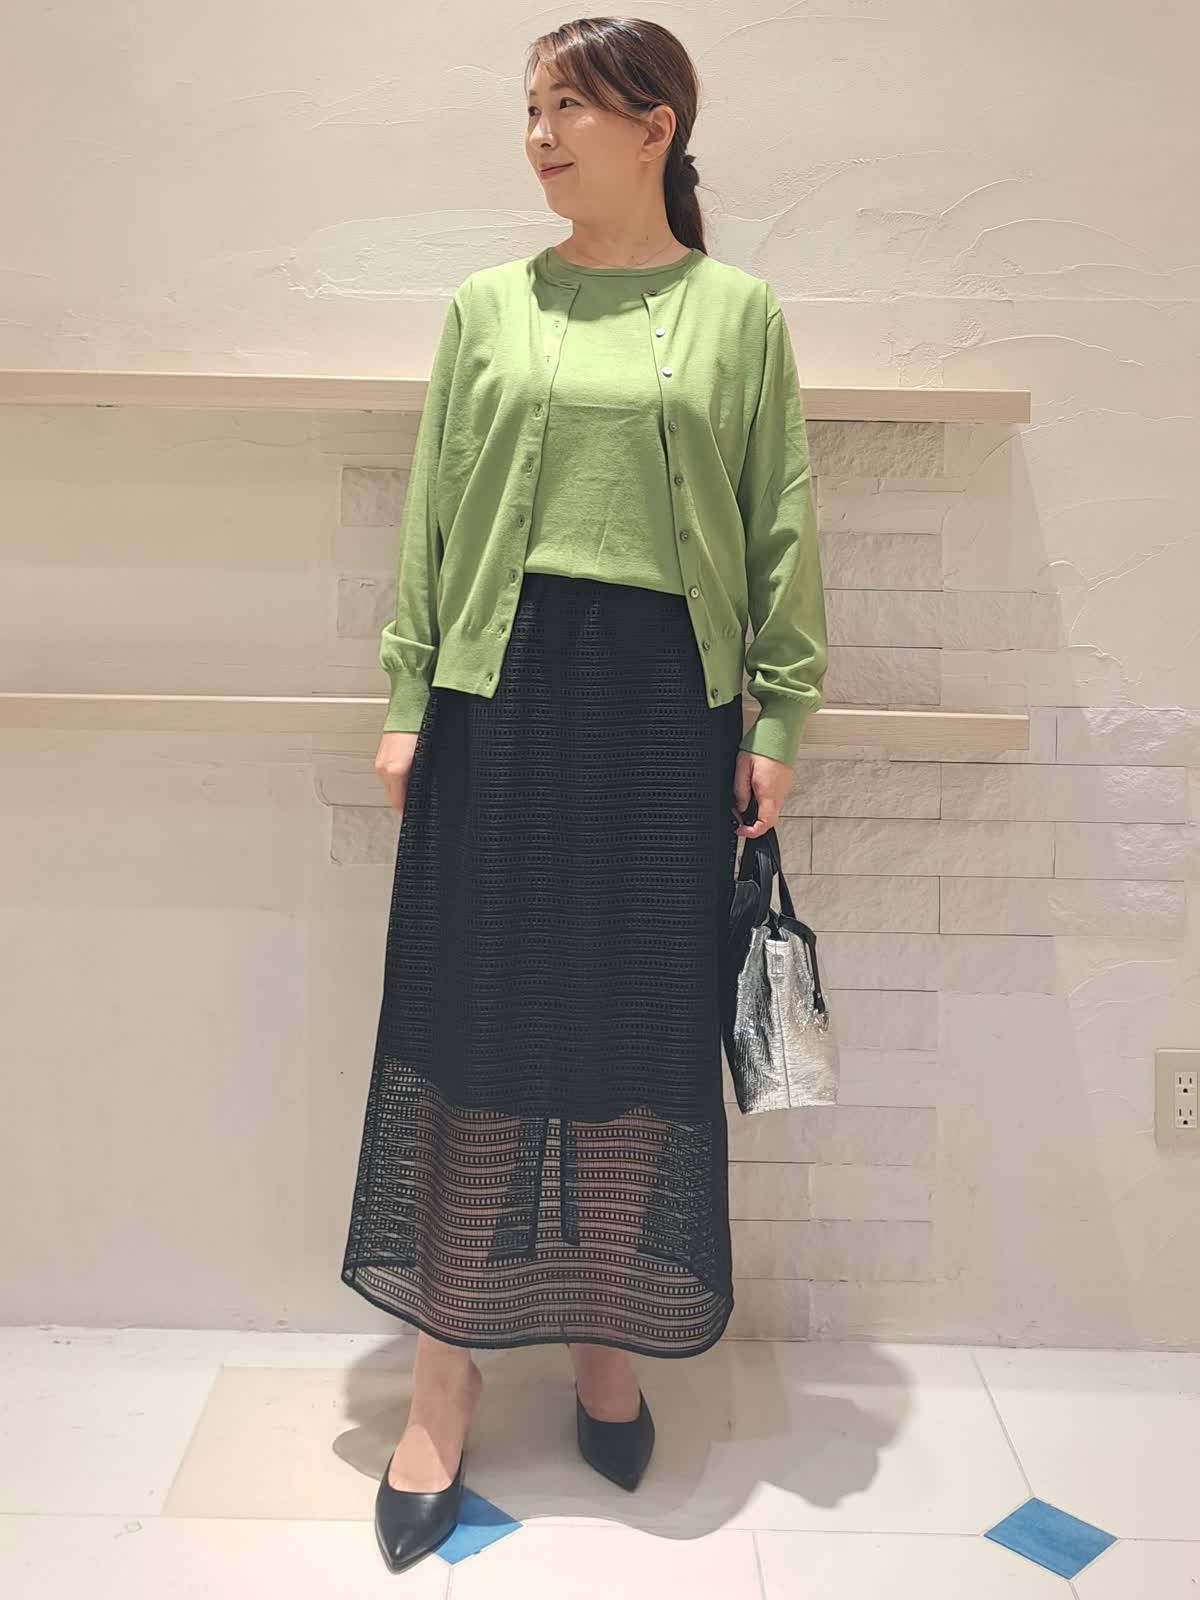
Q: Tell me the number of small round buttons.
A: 9